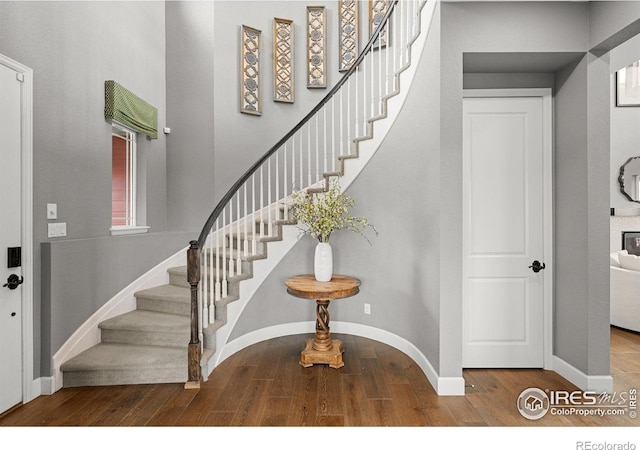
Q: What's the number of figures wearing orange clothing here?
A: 0